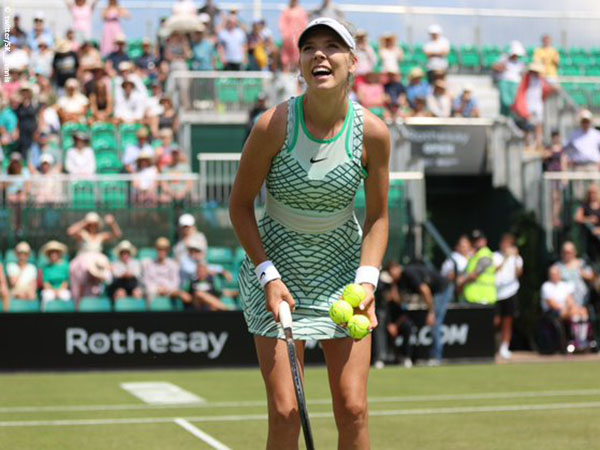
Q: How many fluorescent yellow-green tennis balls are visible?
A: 3